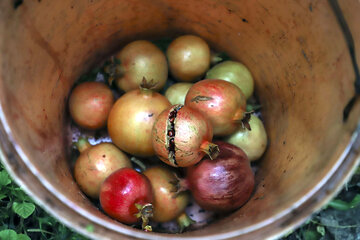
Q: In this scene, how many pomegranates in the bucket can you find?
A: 13